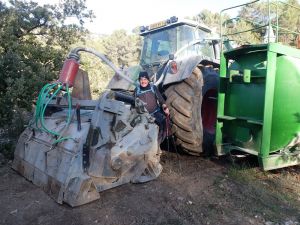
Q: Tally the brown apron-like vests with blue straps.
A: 1